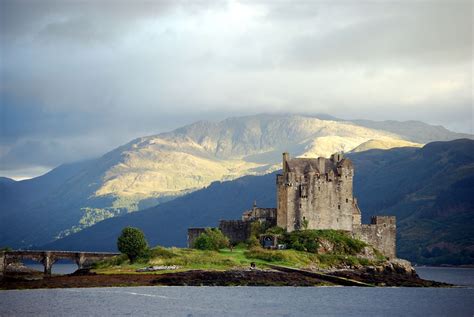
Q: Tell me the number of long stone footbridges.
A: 1